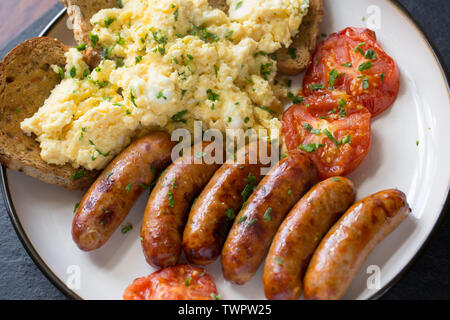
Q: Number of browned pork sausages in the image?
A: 6